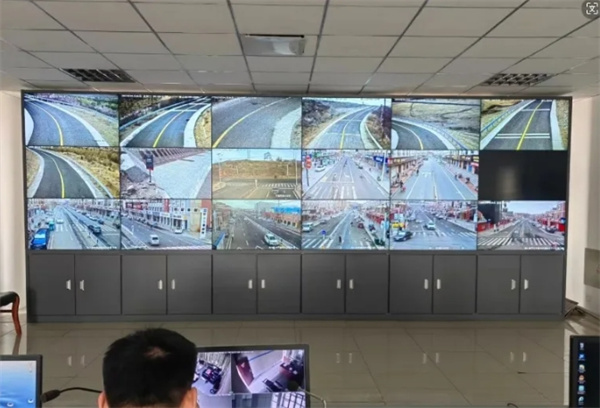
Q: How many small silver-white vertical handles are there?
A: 12